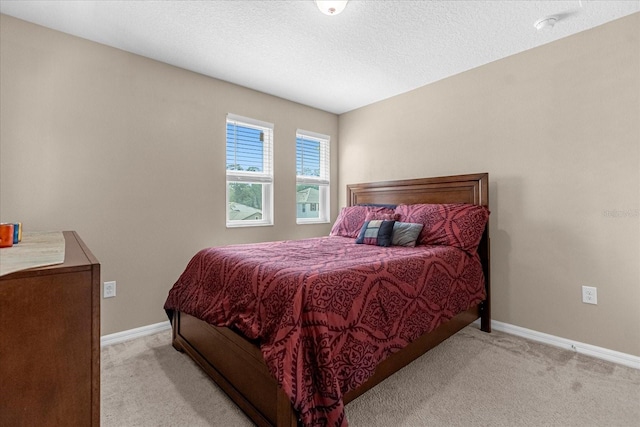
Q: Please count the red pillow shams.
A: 2